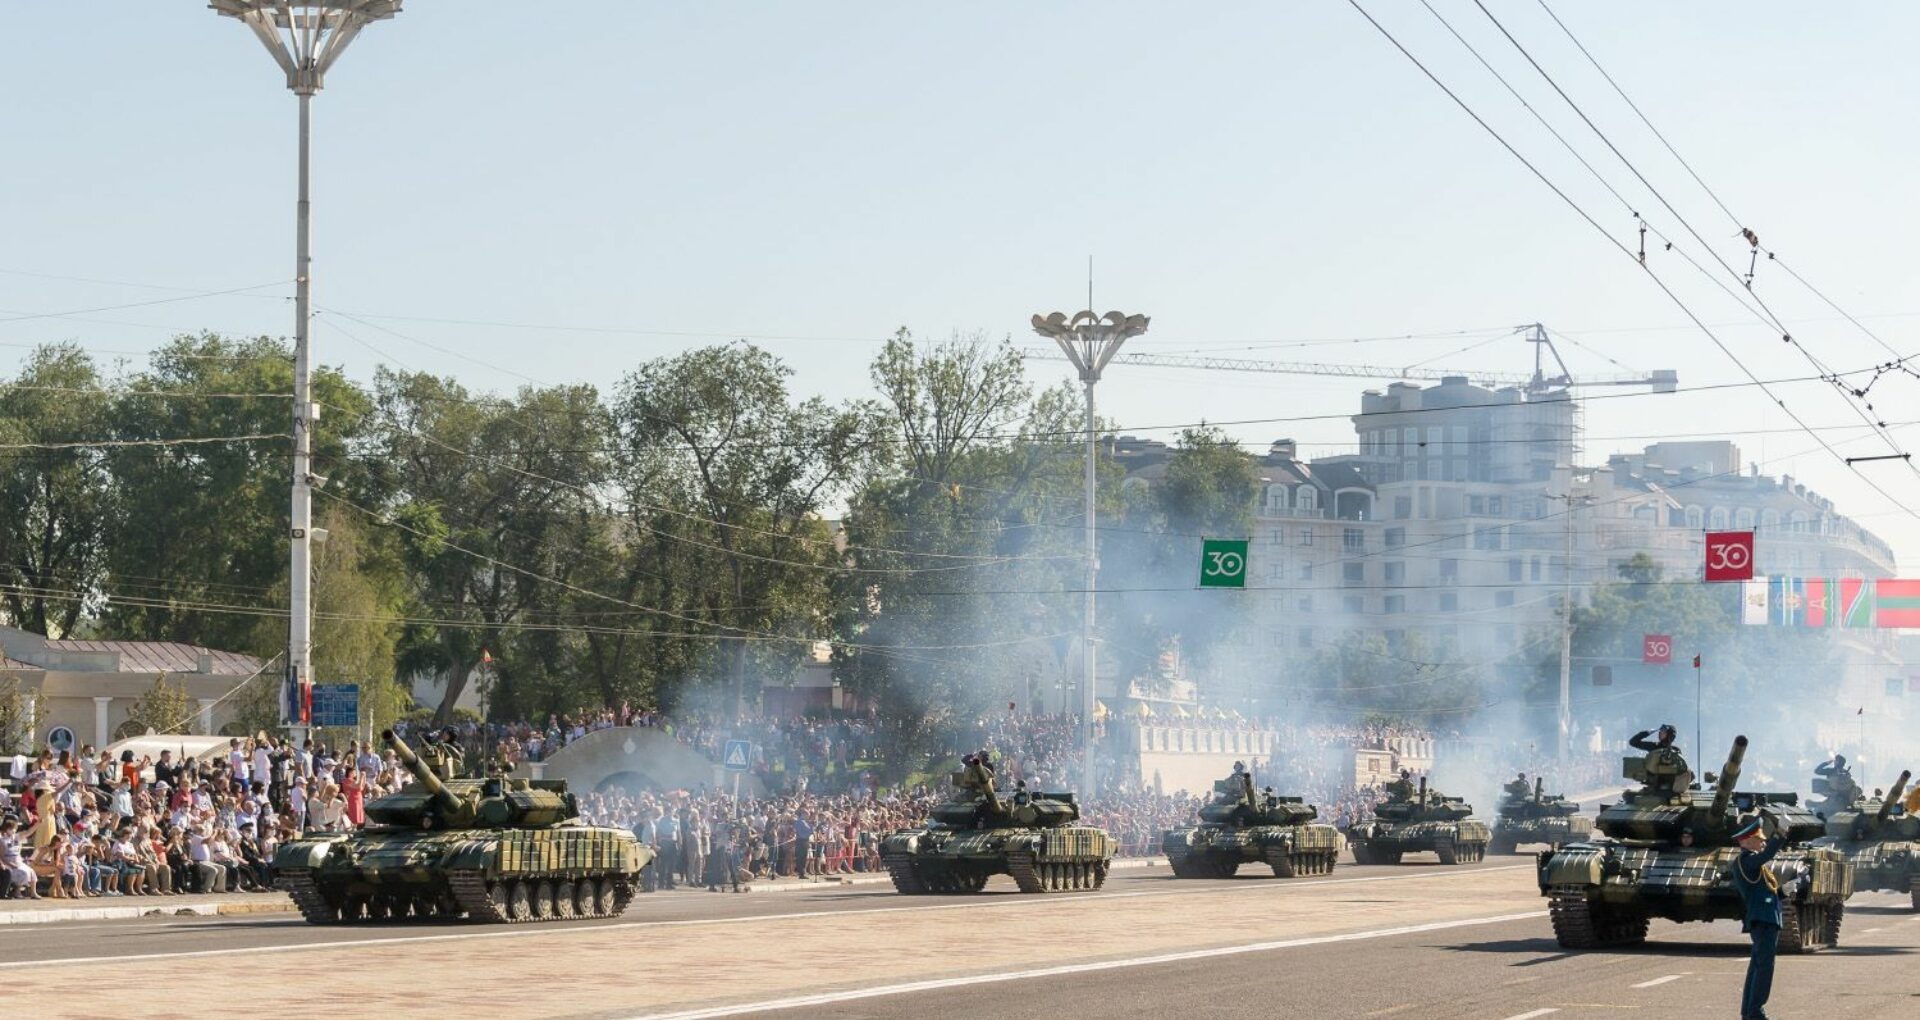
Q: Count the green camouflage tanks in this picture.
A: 7